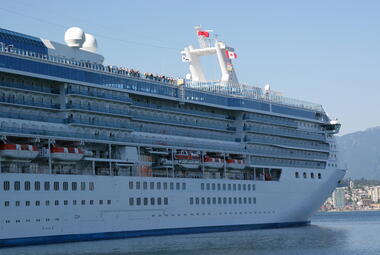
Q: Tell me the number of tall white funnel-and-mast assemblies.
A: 1